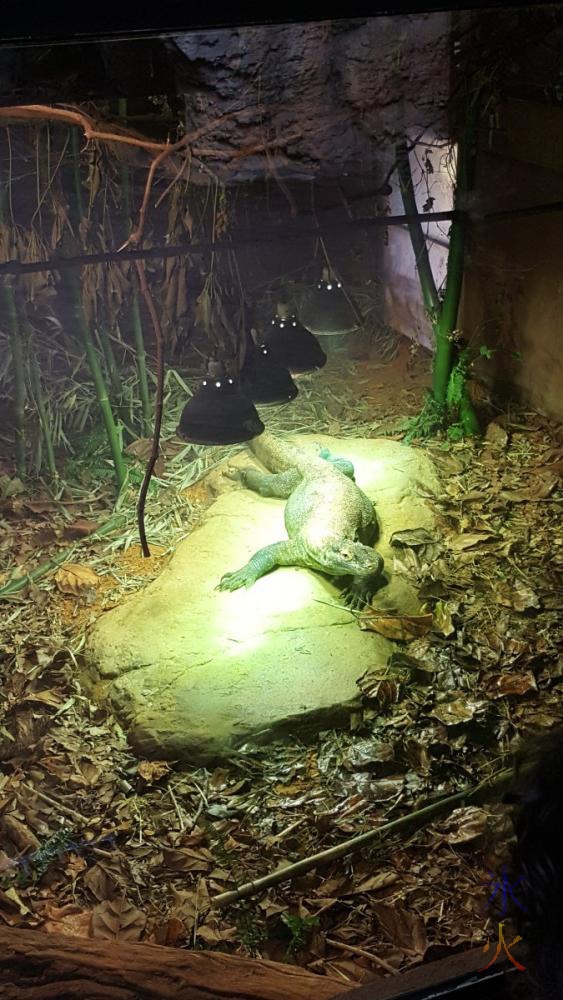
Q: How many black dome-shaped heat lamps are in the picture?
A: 4